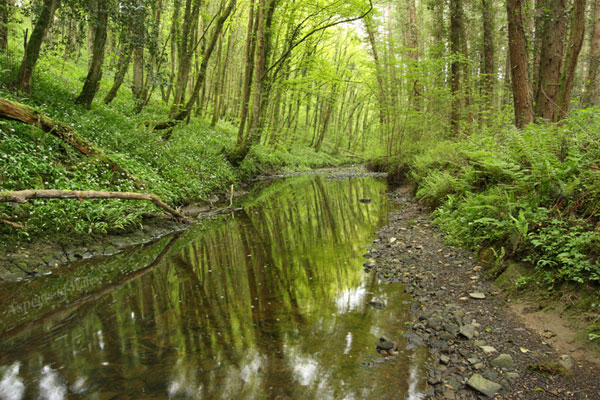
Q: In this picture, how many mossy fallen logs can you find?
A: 2